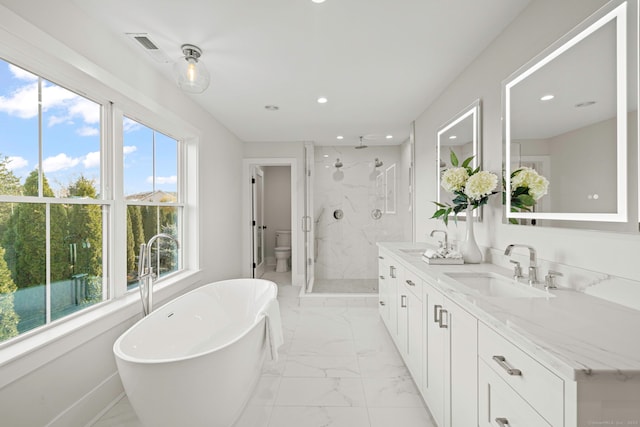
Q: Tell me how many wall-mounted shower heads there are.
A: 2